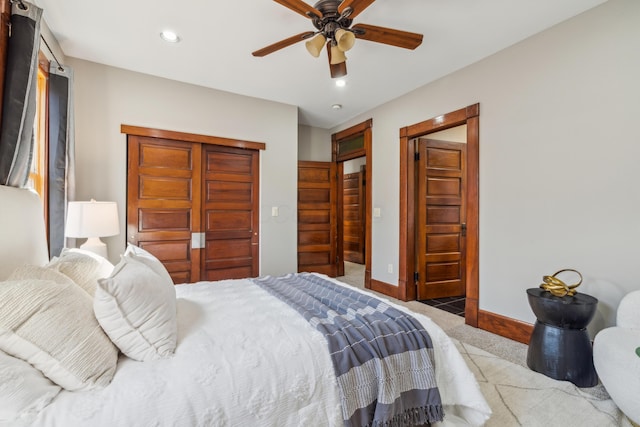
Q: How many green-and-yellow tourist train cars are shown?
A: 0